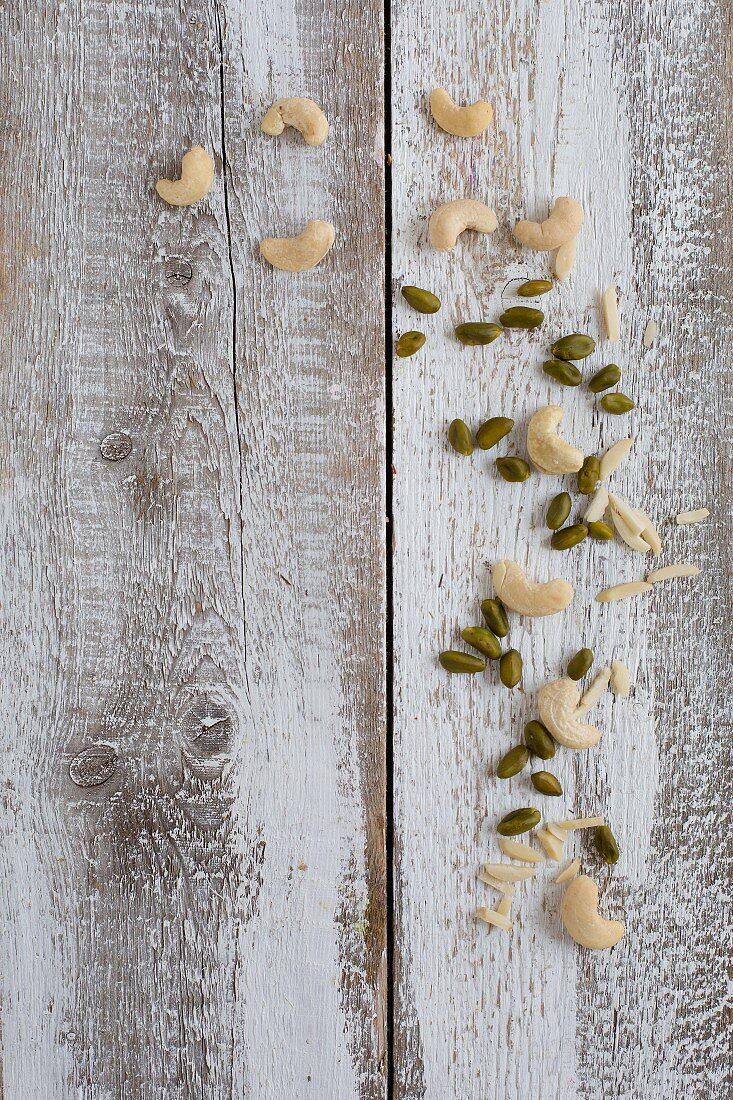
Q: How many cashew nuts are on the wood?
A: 10